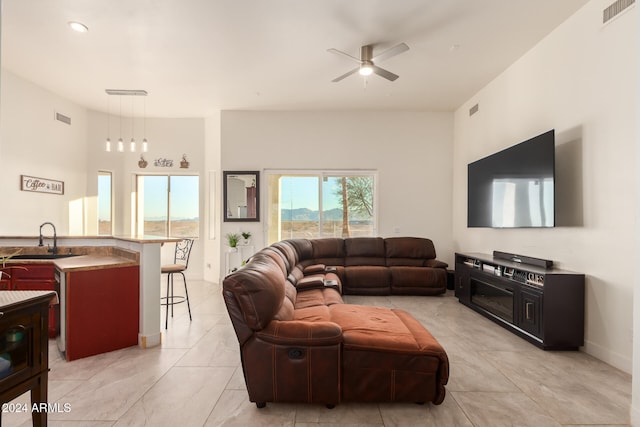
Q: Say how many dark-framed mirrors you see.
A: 1